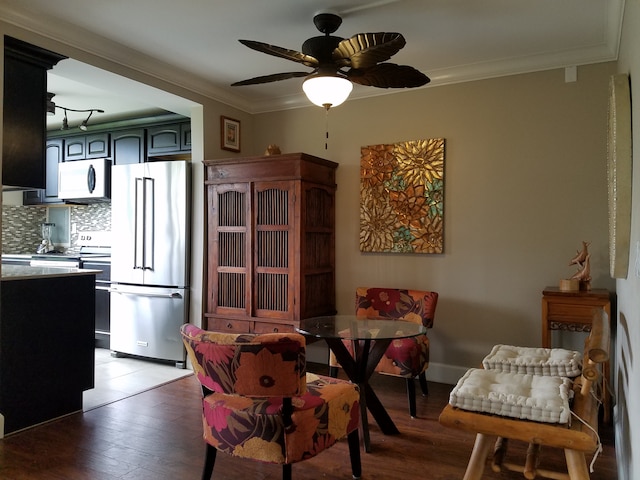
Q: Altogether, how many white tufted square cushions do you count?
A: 2